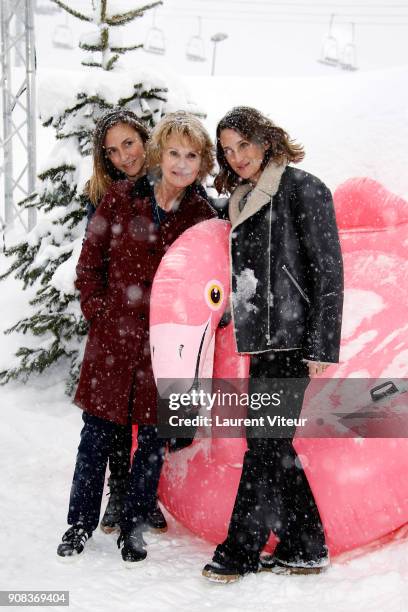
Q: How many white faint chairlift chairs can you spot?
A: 5